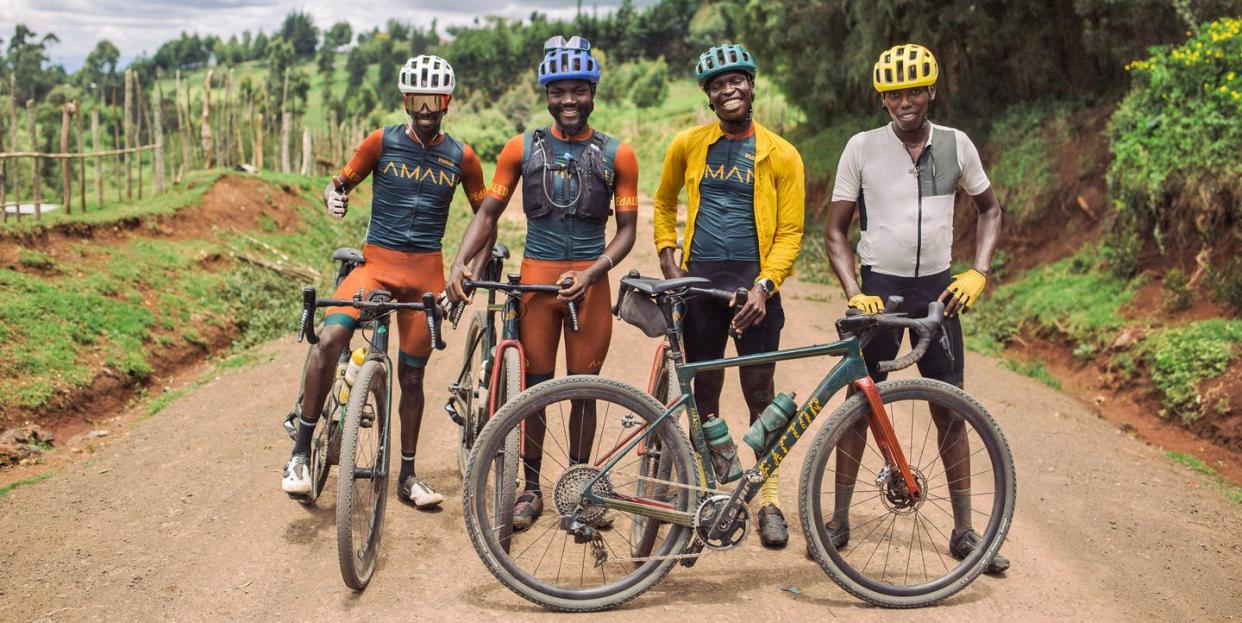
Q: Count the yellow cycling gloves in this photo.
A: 2